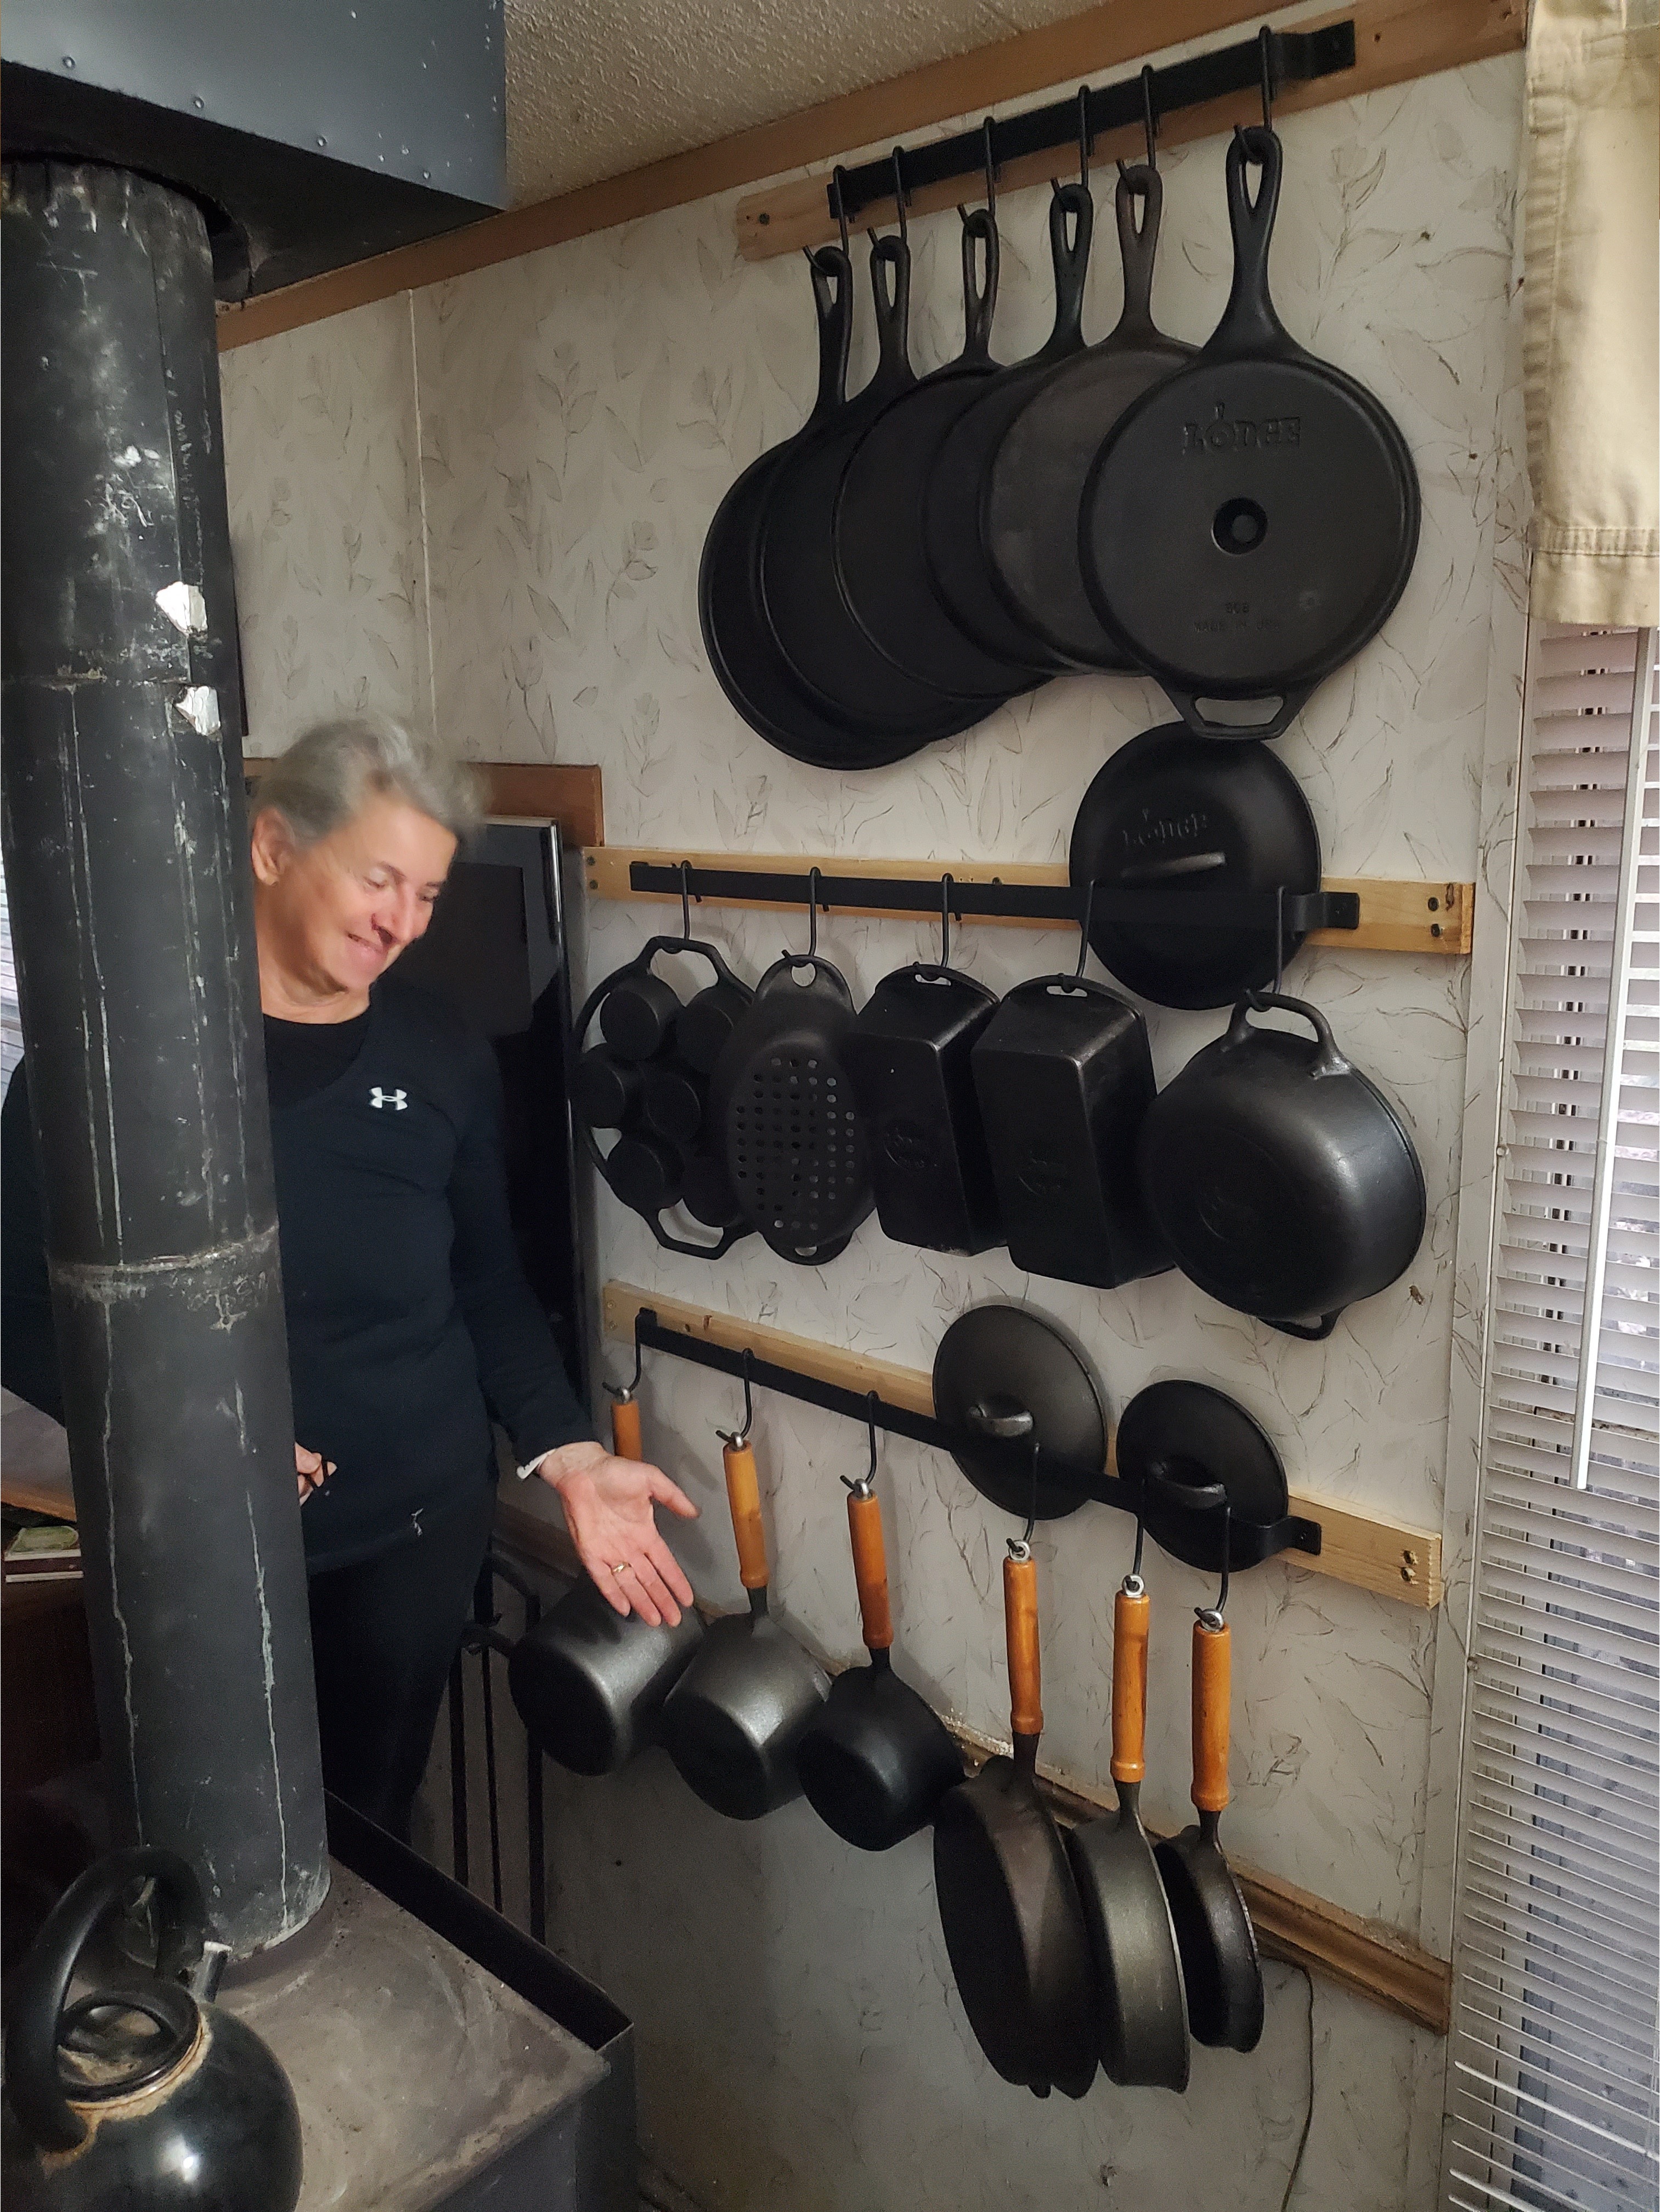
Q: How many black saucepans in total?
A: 3